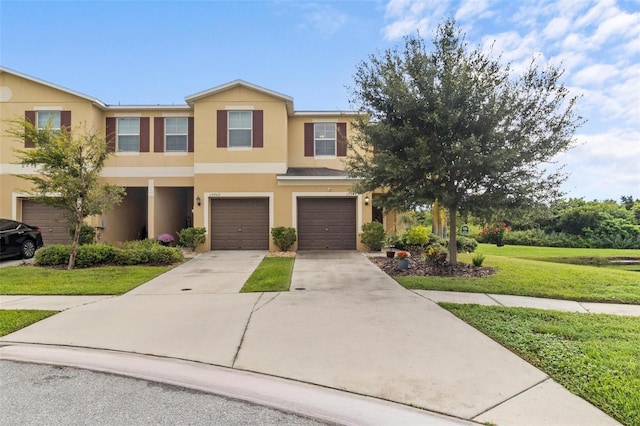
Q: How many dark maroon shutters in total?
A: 10